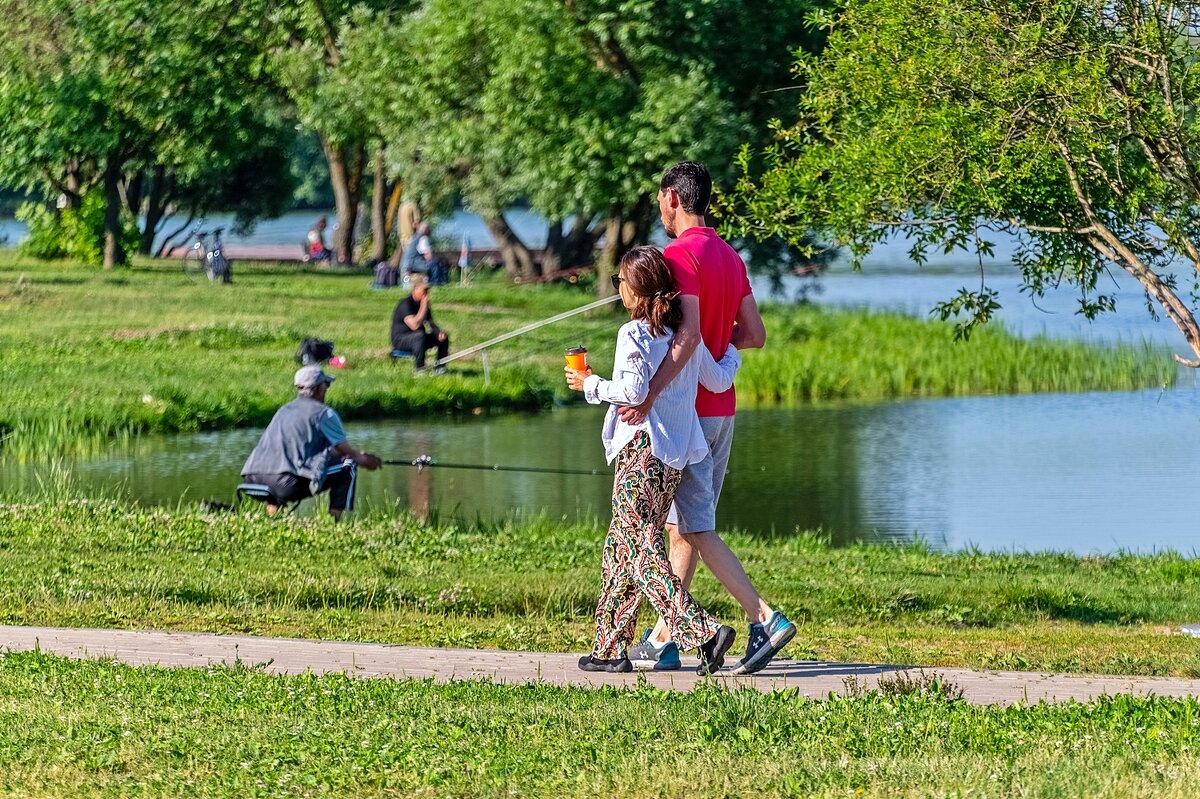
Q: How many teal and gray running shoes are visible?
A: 2